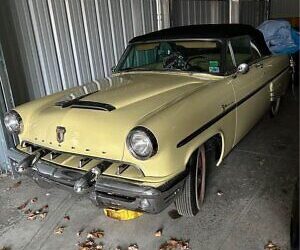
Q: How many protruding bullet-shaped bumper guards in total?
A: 2